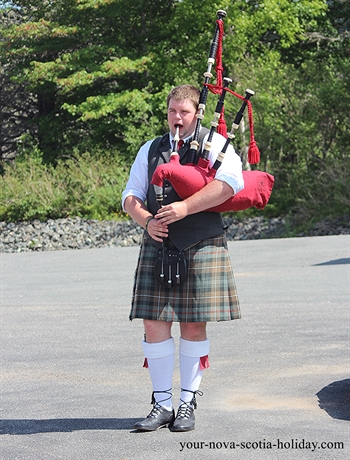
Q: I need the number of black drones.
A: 3